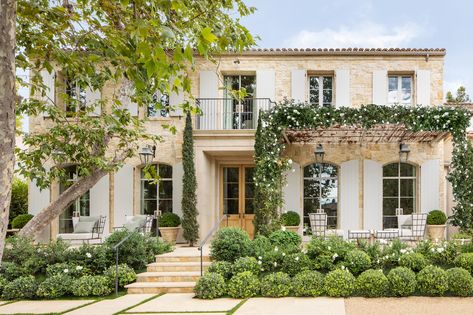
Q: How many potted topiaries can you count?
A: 4